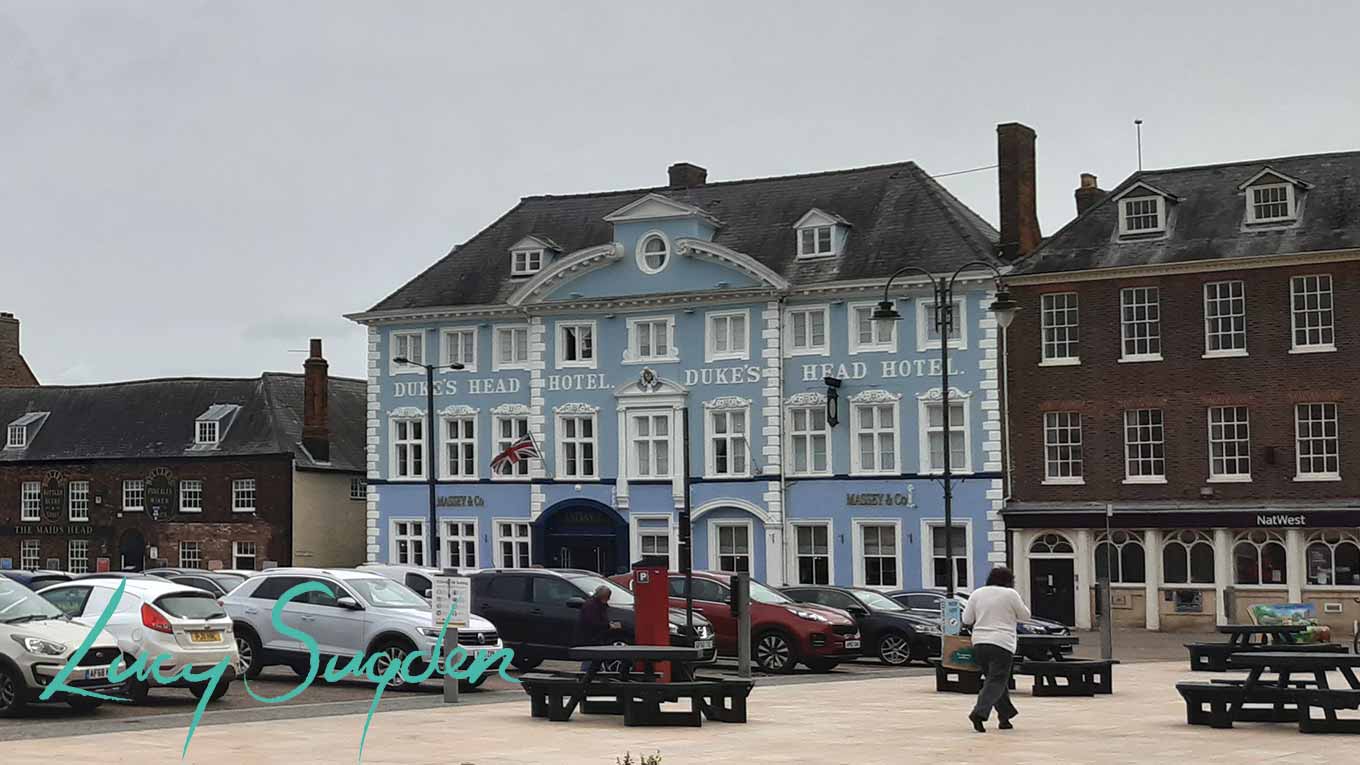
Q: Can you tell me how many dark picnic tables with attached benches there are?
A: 4